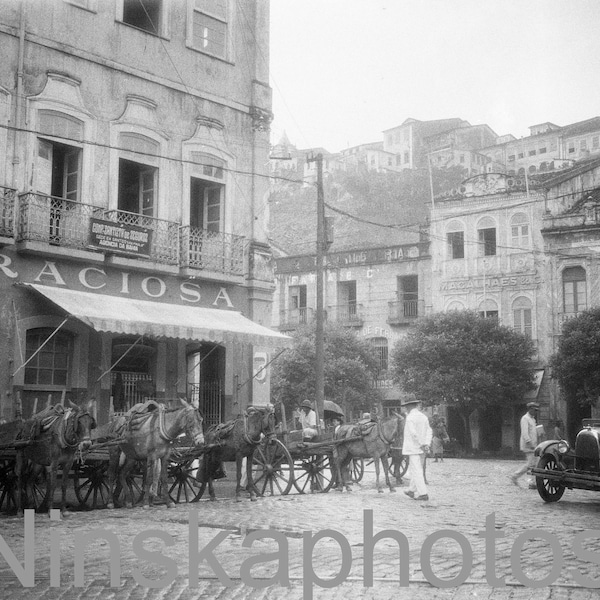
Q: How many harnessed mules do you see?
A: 4